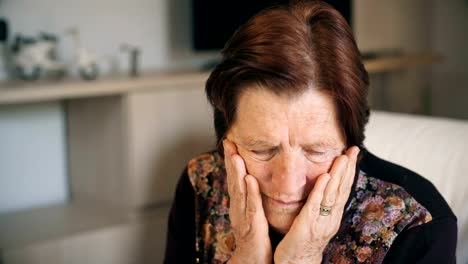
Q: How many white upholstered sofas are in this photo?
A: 1